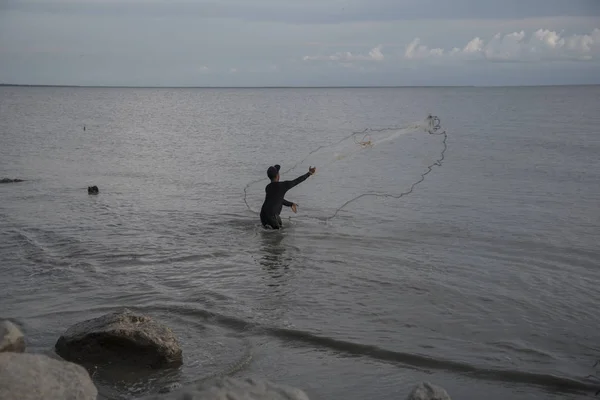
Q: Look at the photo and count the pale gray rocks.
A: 4